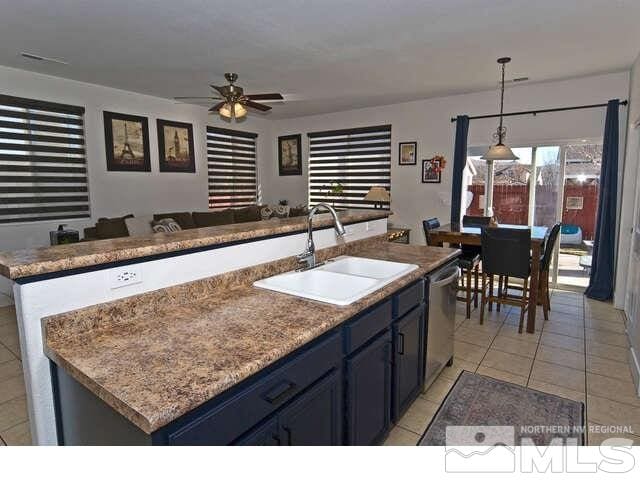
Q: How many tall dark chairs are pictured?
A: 4